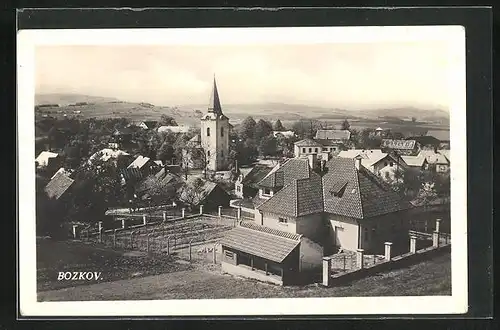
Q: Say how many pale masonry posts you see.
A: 15